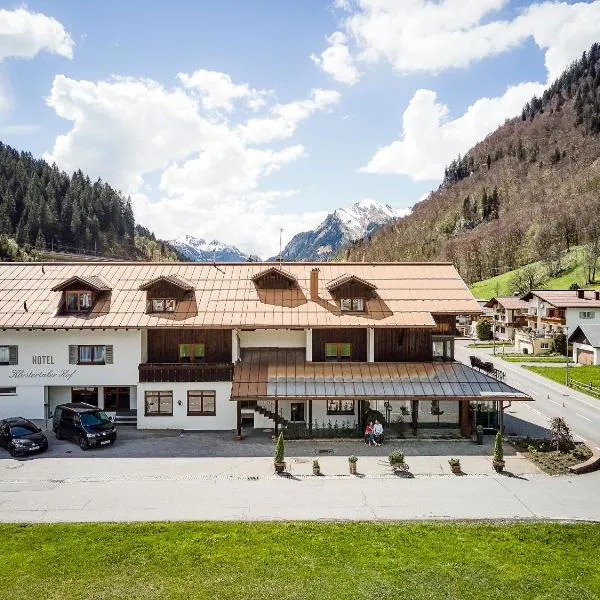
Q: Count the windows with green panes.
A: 2